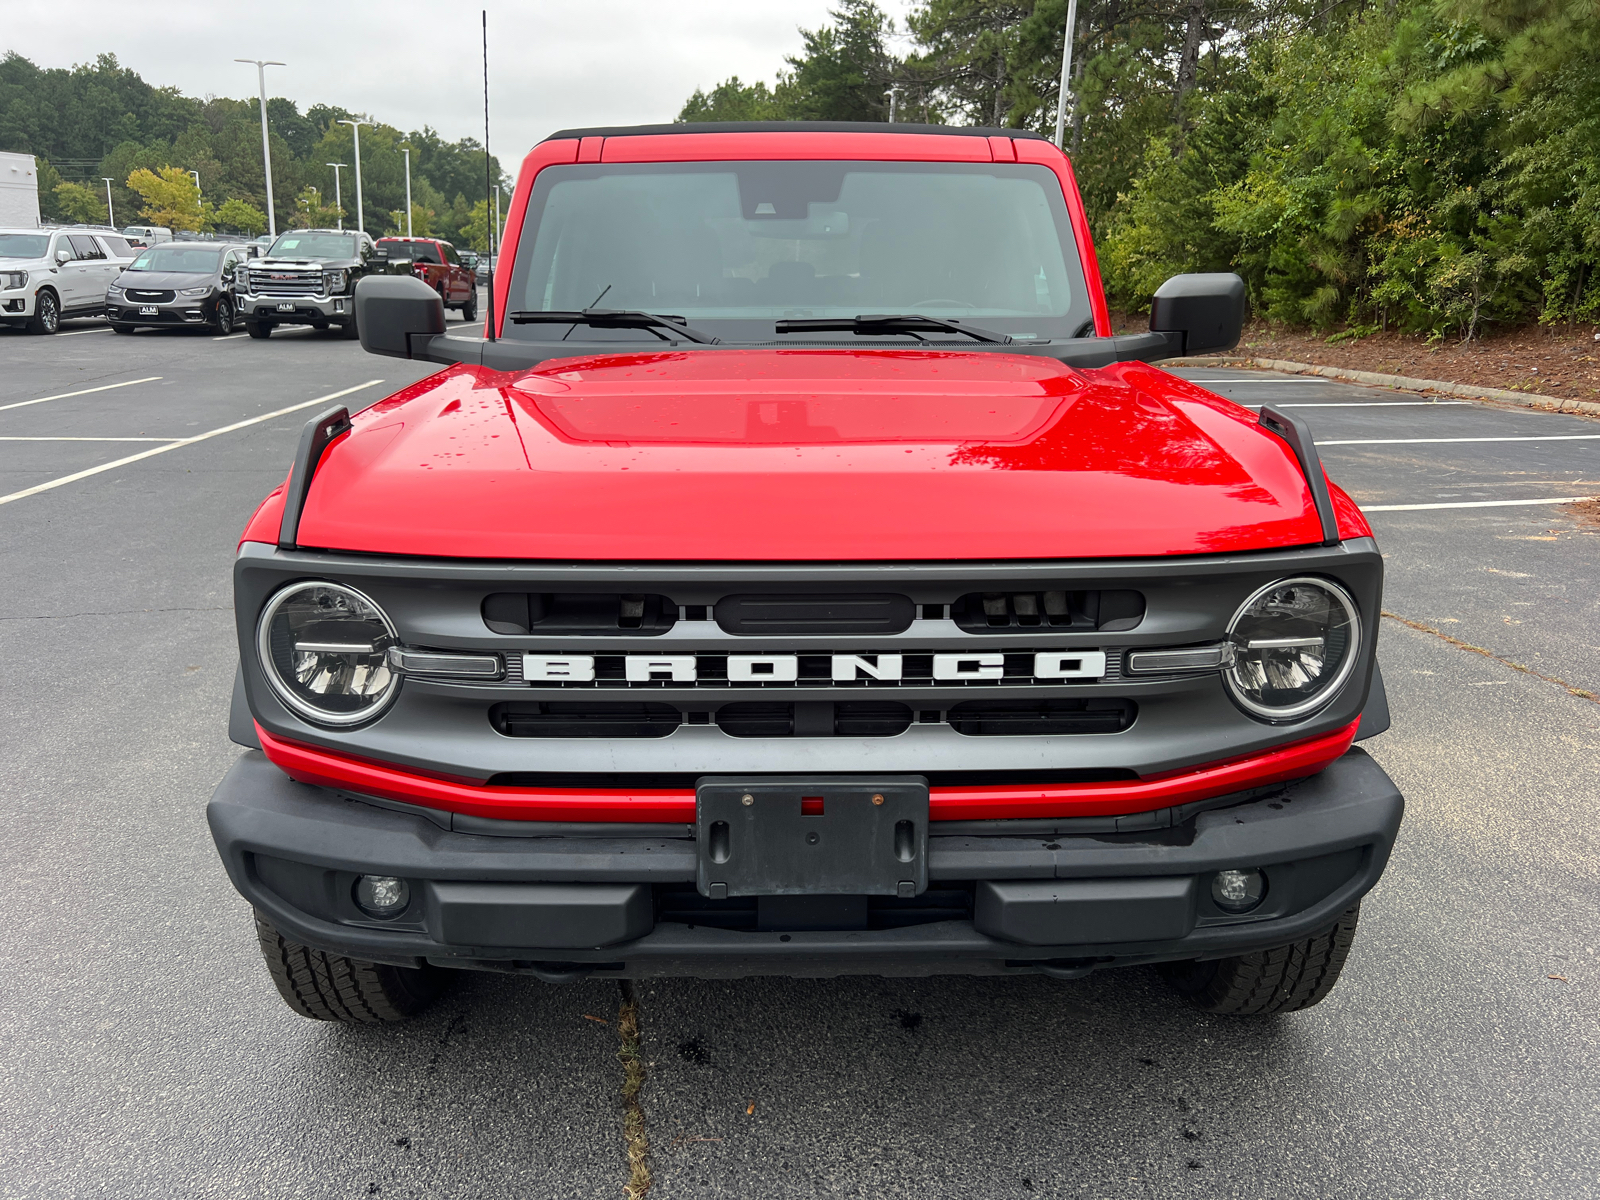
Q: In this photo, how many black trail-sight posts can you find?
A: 2